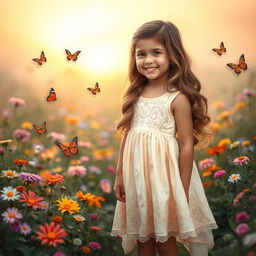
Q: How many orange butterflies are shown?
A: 8